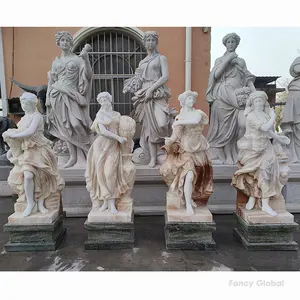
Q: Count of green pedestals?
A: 4